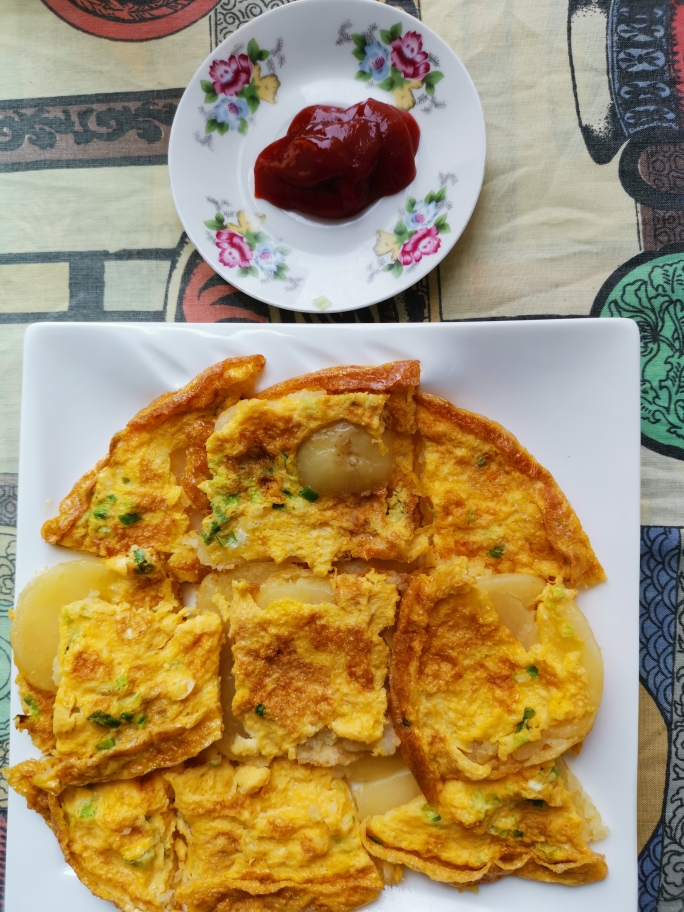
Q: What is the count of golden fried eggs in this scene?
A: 9